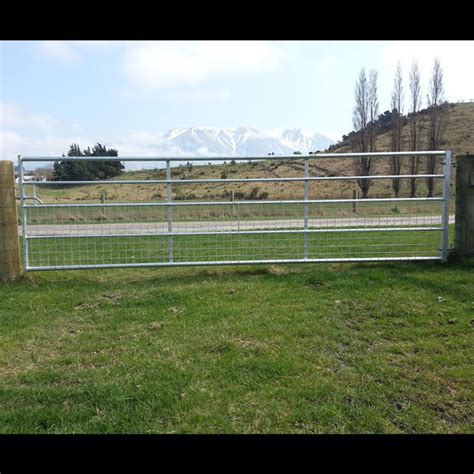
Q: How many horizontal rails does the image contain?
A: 5